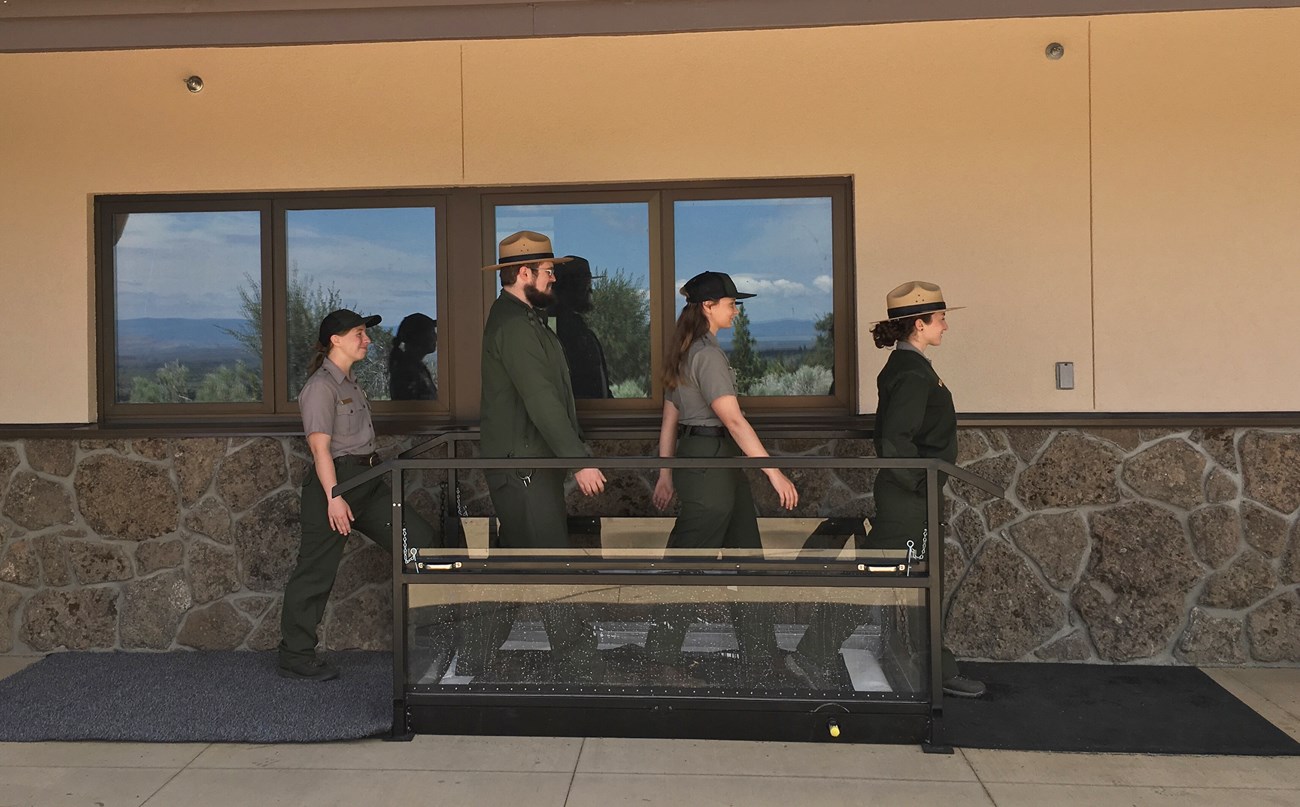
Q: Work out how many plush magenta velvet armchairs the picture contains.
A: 0